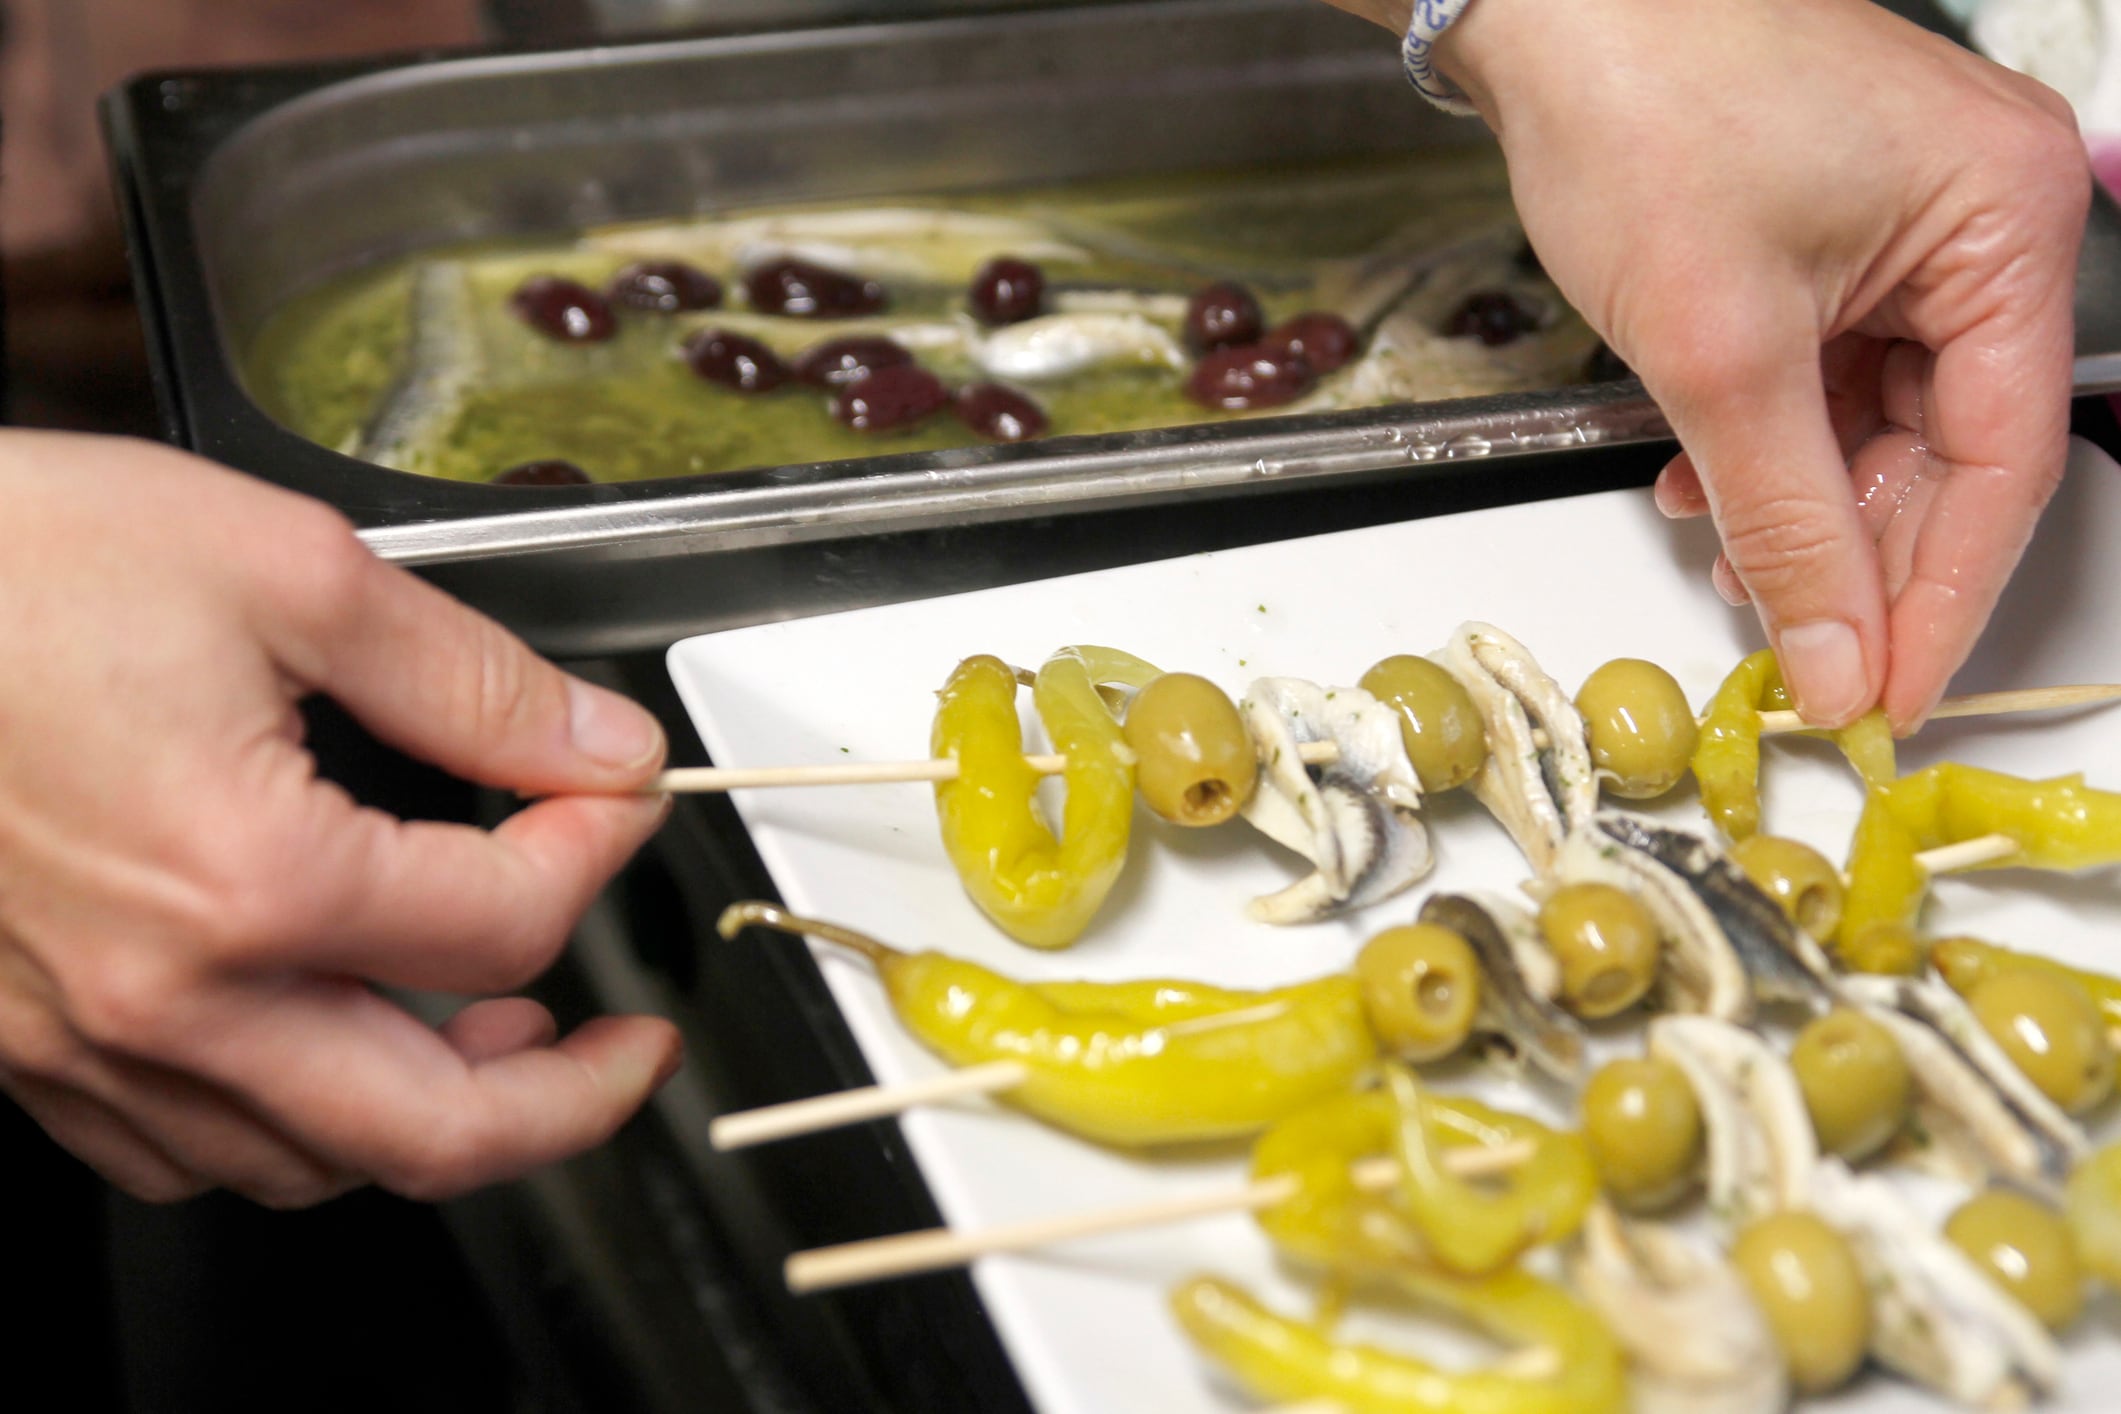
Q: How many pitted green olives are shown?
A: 11